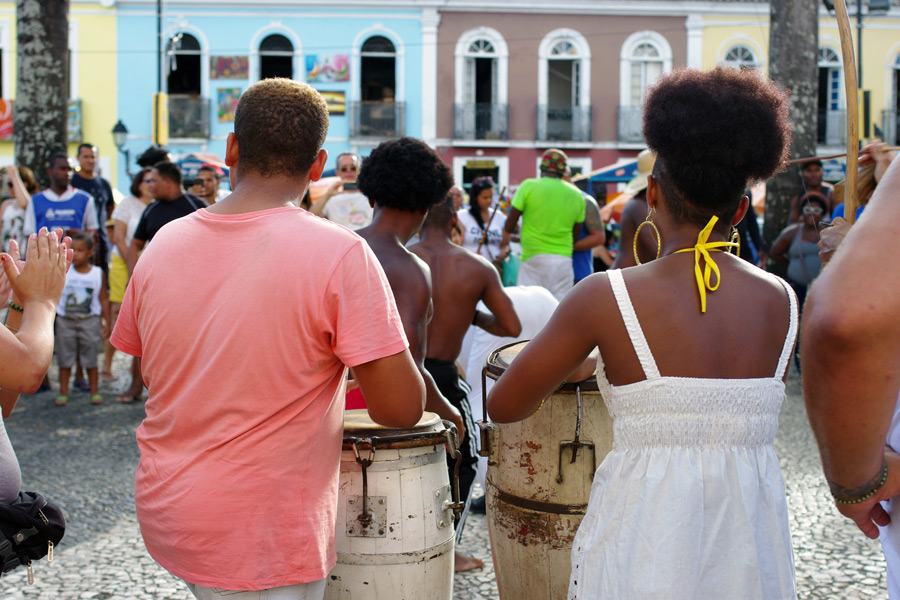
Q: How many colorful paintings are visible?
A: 4